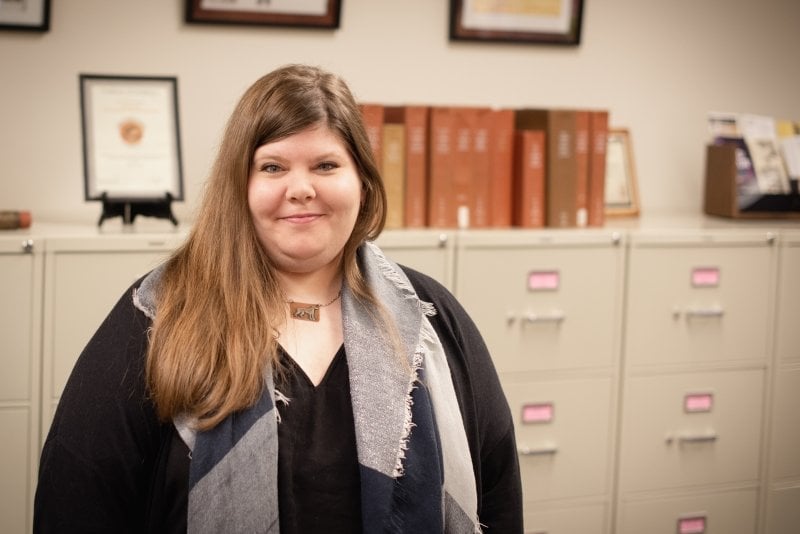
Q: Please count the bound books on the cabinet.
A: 11